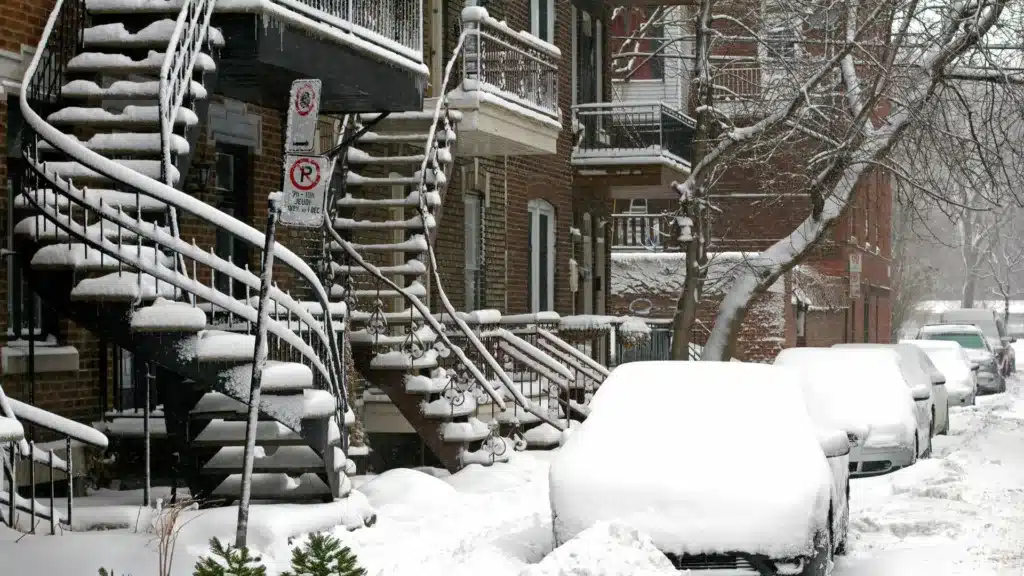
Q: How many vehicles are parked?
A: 6